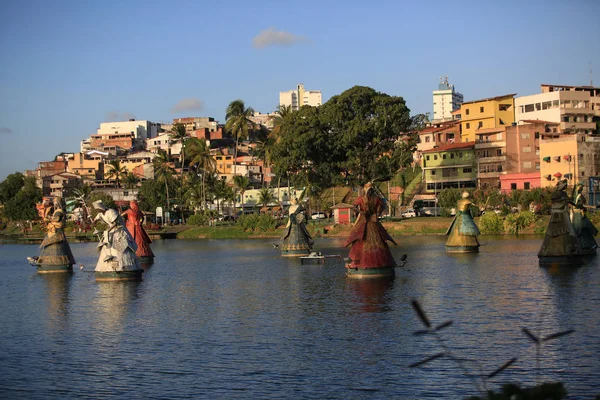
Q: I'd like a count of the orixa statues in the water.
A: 8